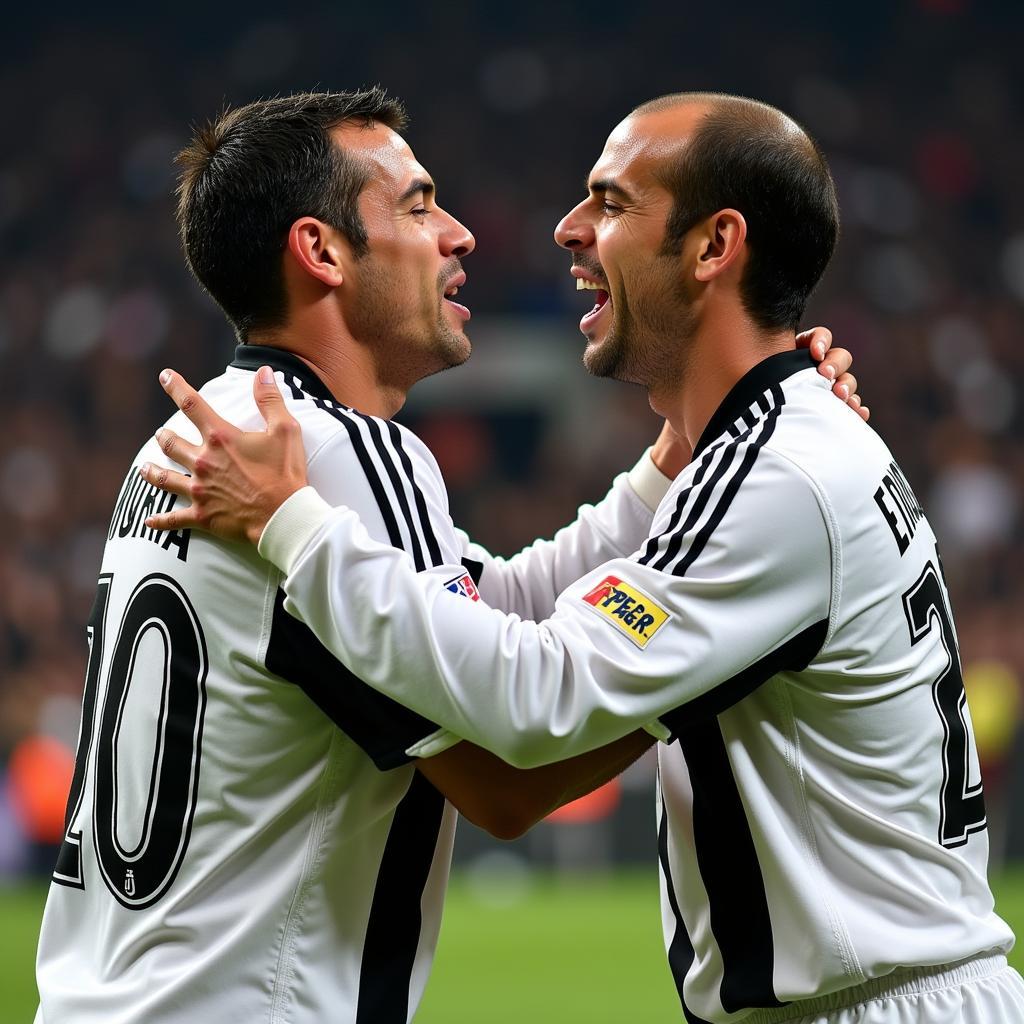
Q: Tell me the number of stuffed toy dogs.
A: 0